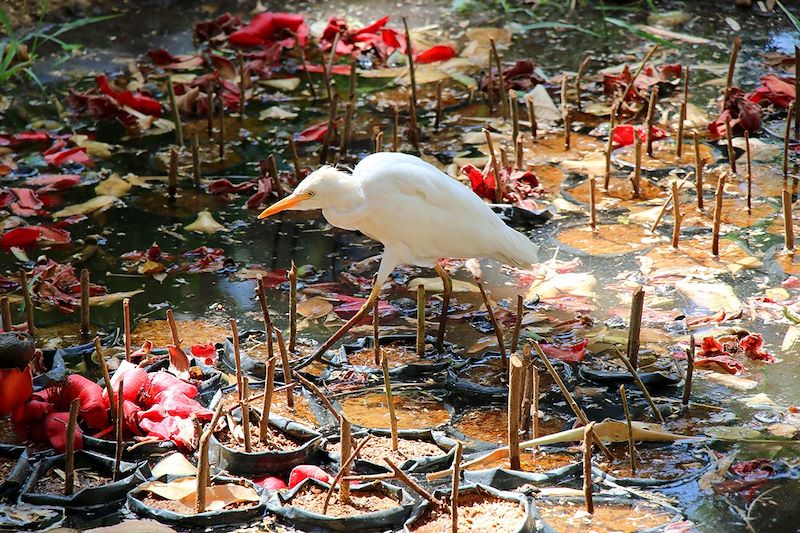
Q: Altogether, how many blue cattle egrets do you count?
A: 0